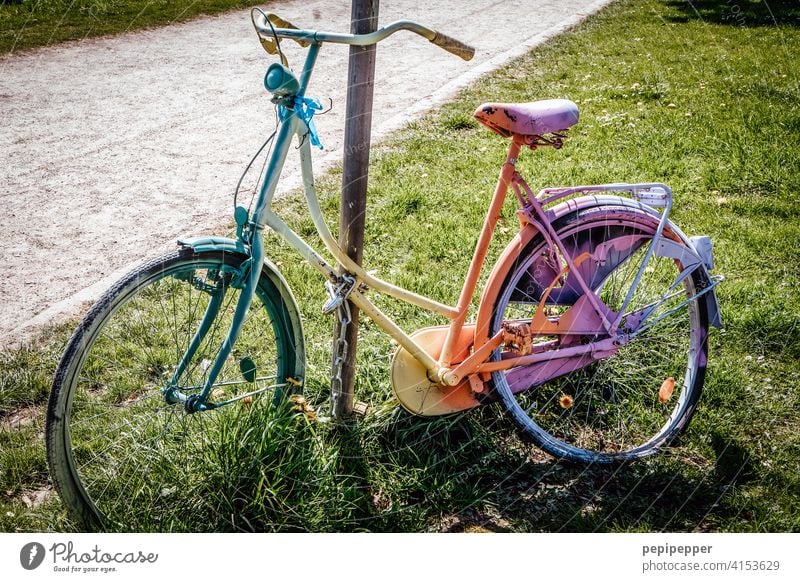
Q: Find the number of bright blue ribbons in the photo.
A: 1